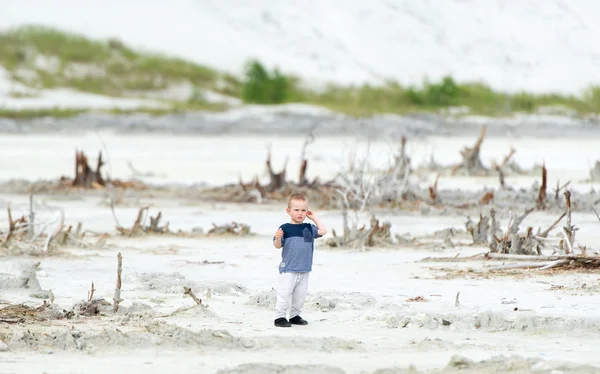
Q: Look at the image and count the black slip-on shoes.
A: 2